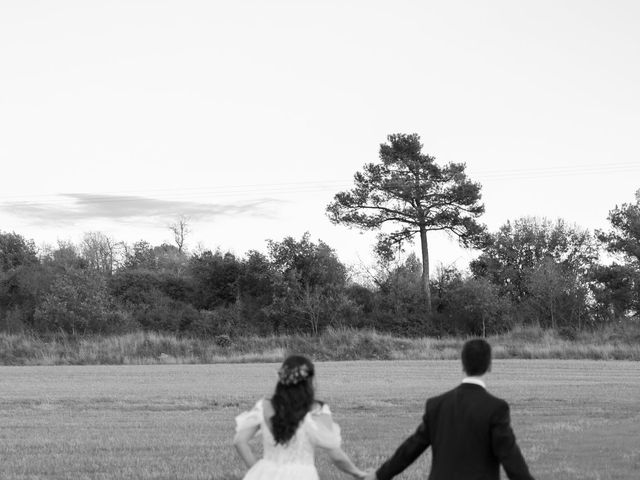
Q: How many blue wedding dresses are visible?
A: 0